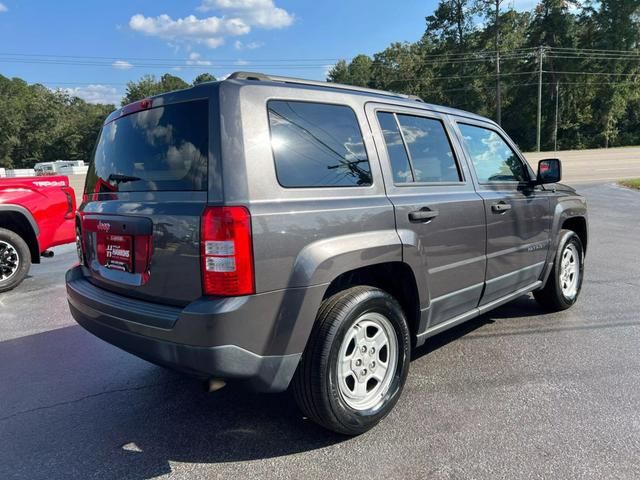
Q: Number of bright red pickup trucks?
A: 1